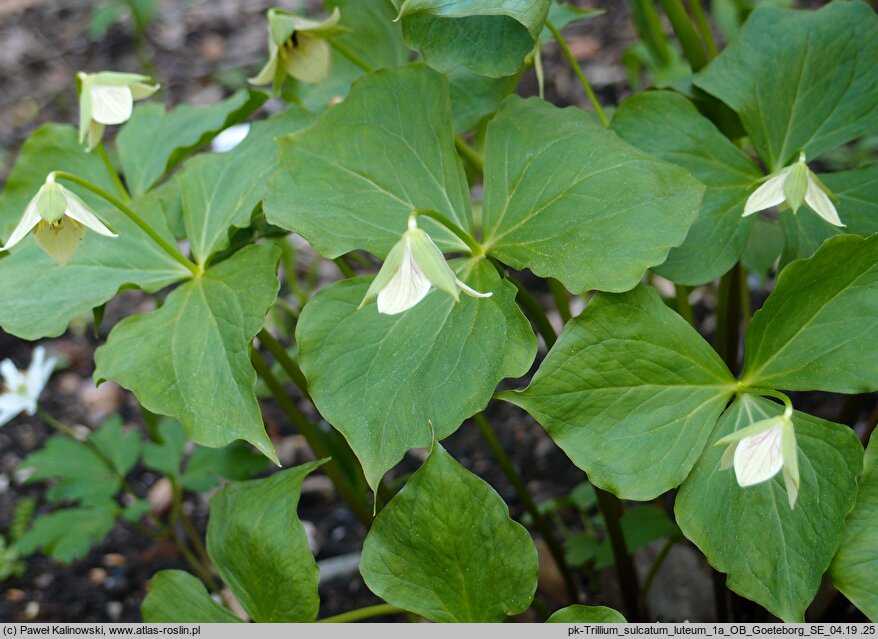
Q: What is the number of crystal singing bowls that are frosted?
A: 0